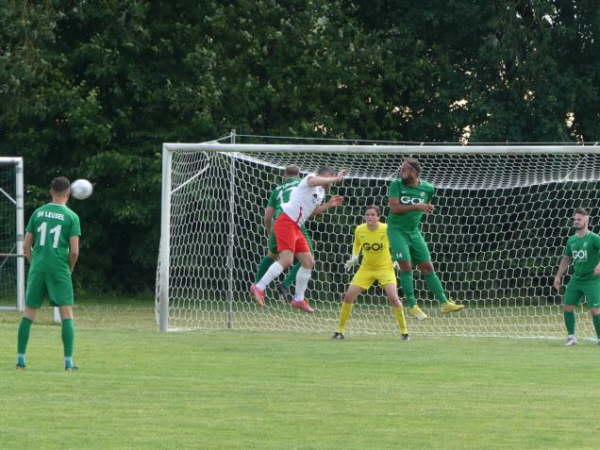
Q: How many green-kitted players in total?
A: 4